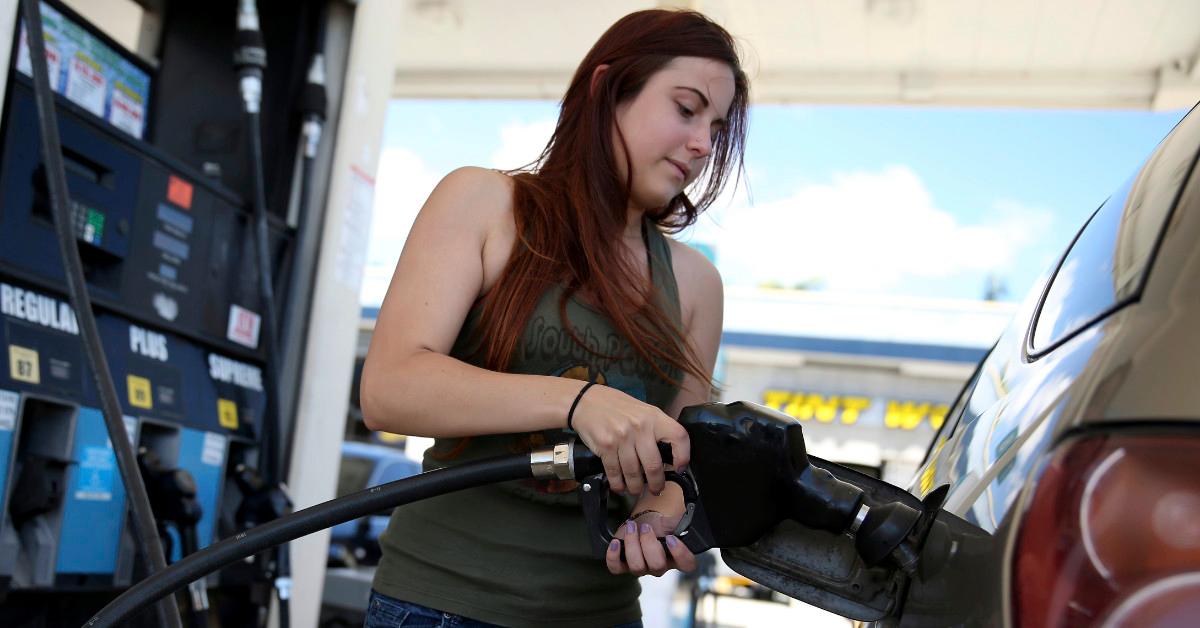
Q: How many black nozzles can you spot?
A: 3